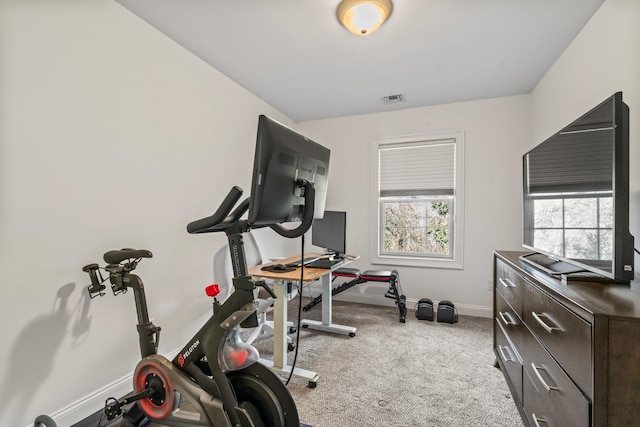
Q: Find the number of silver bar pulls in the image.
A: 6